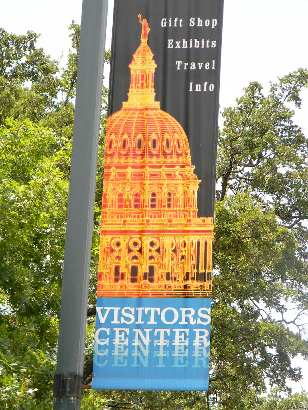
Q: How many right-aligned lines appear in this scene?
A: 4